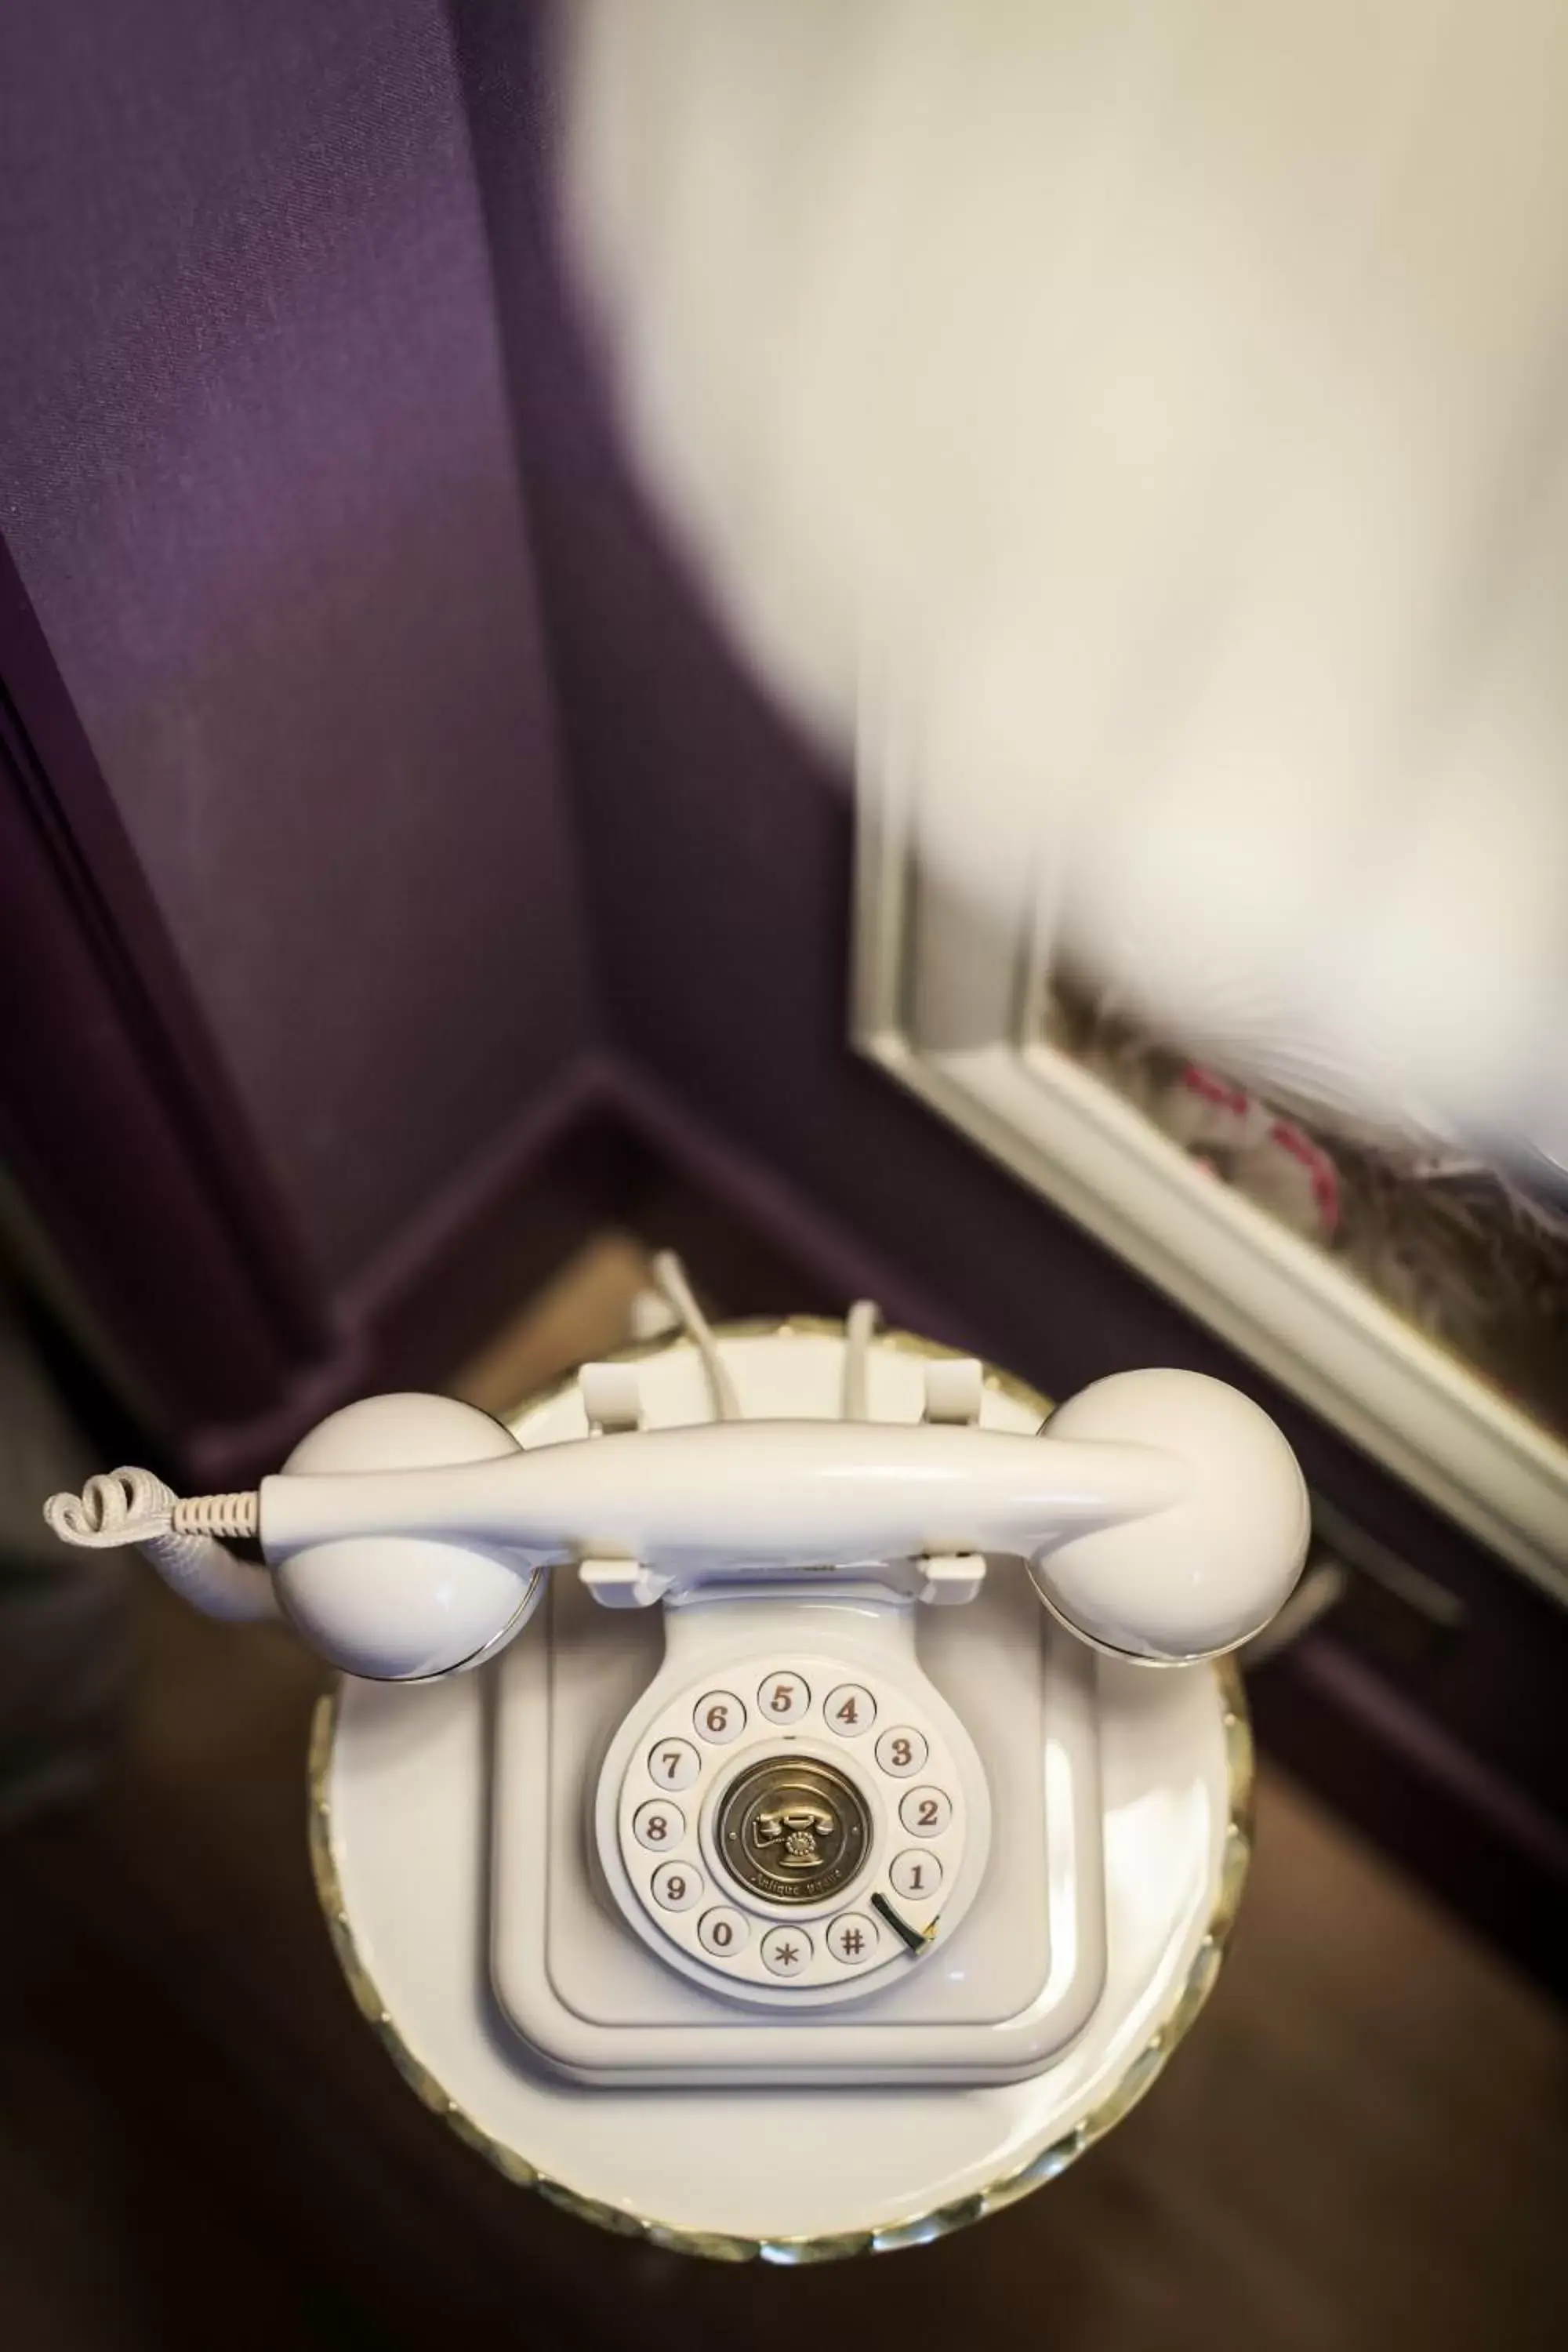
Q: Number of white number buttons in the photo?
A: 10